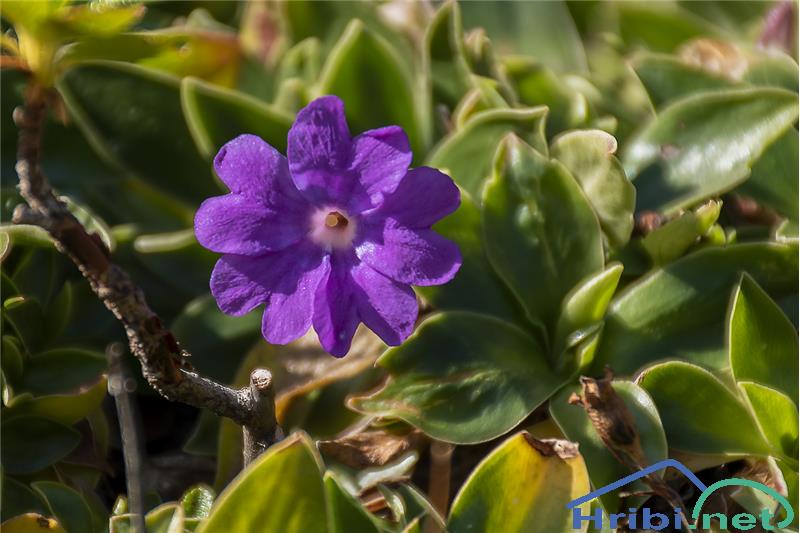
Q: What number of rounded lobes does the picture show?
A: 10